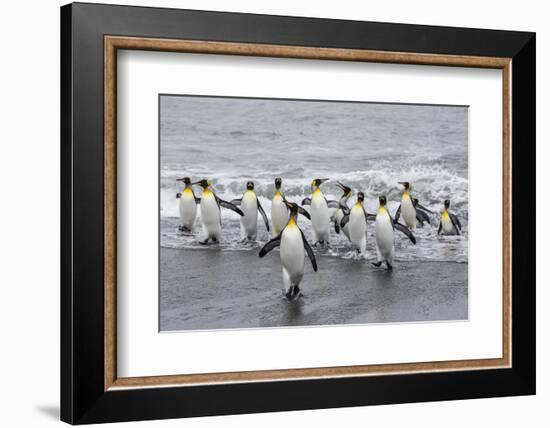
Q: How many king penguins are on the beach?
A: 12